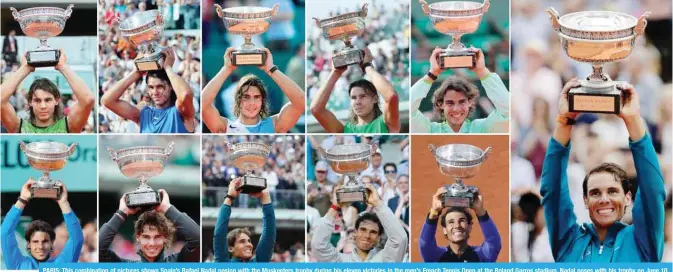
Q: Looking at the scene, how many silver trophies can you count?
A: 11